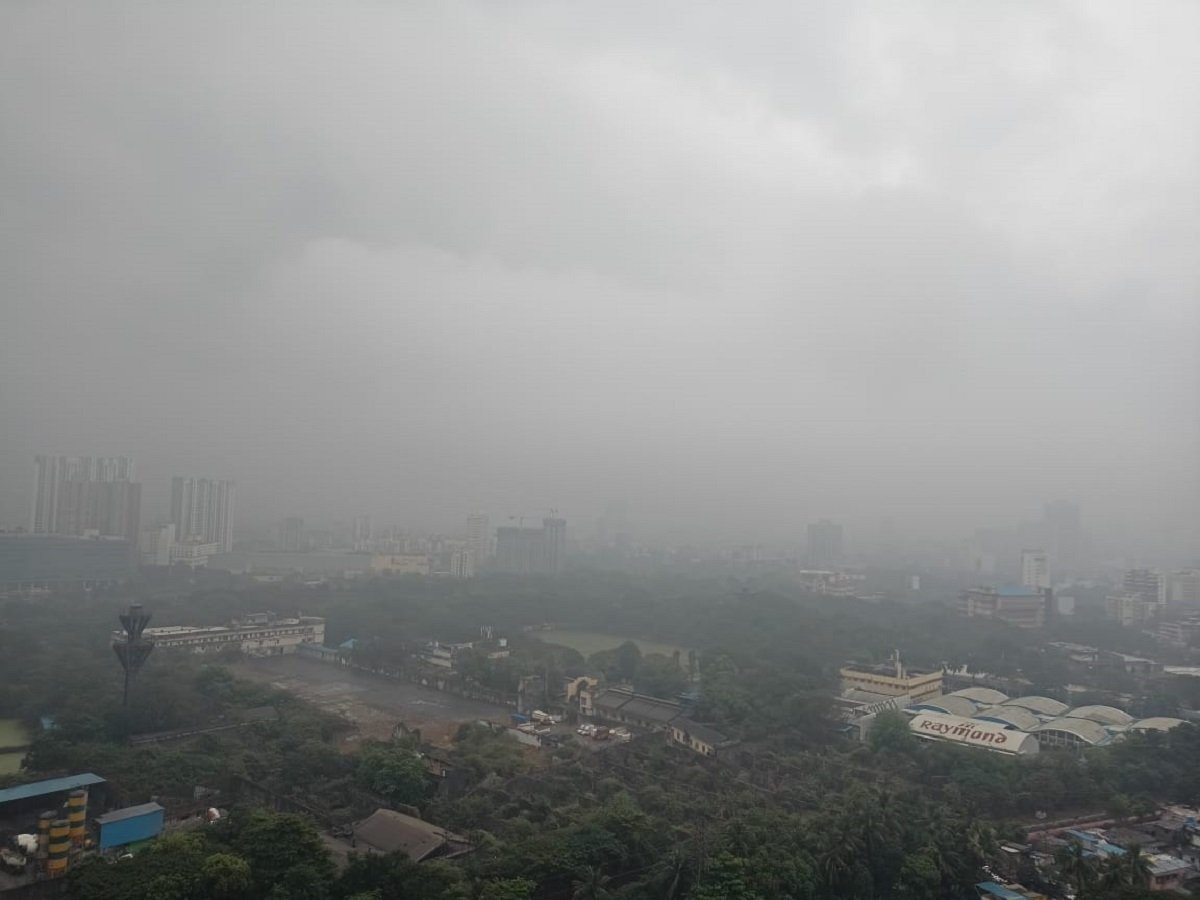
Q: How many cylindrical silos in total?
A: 3